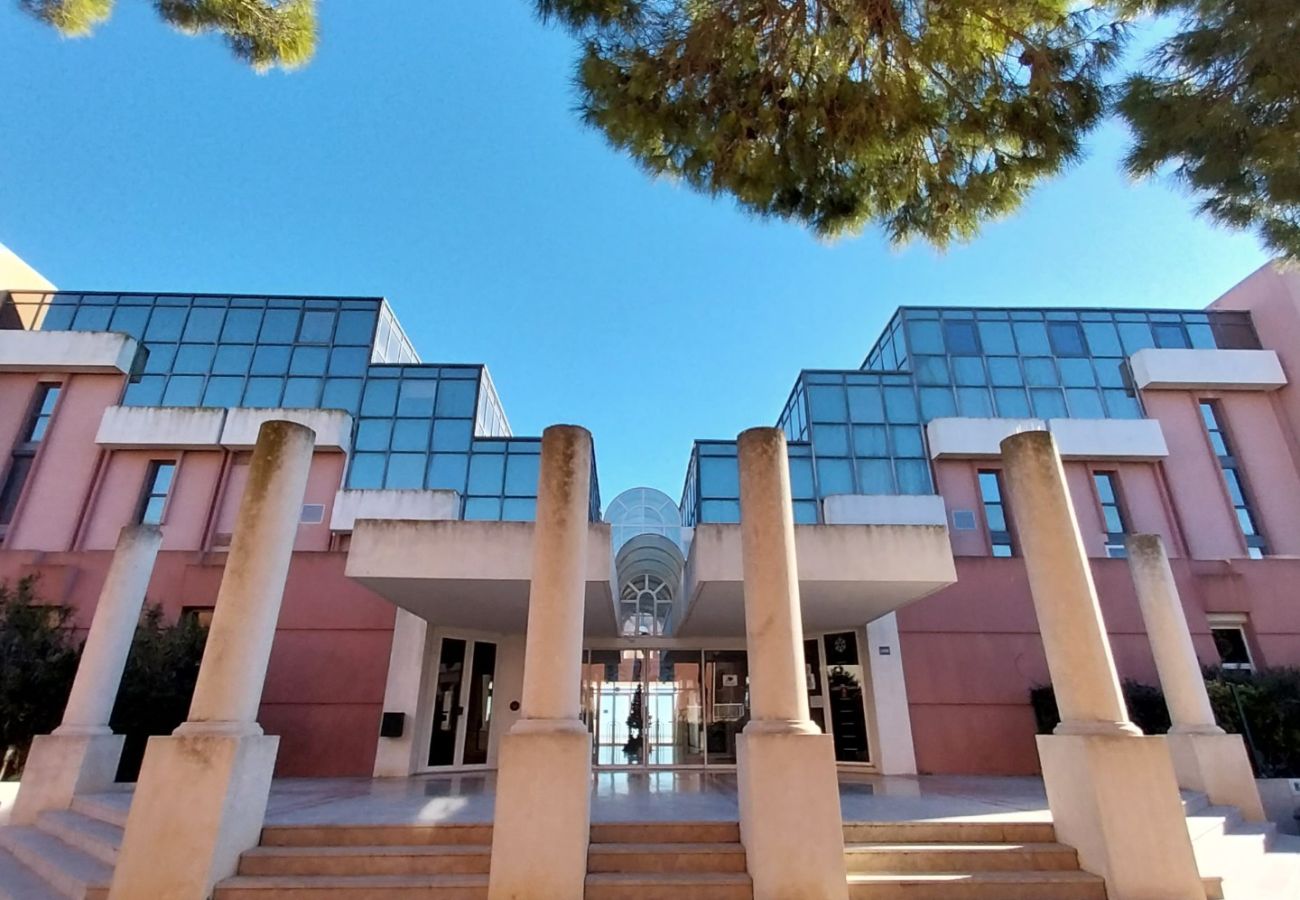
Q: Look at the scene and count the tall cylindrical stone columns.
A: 6